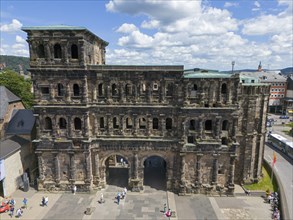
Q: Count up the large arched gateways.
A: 2